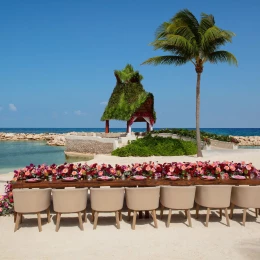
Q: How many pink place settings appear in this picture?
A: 7